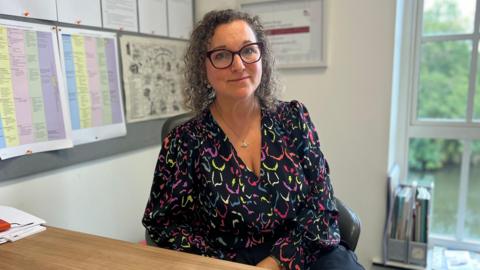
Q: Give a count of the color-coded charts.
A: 2